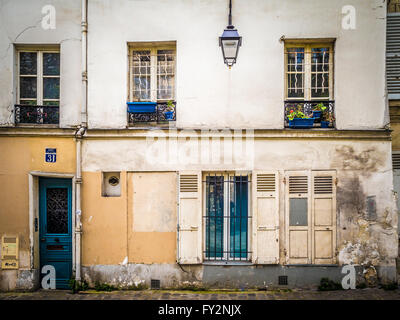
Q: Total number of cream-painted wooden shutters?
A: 4